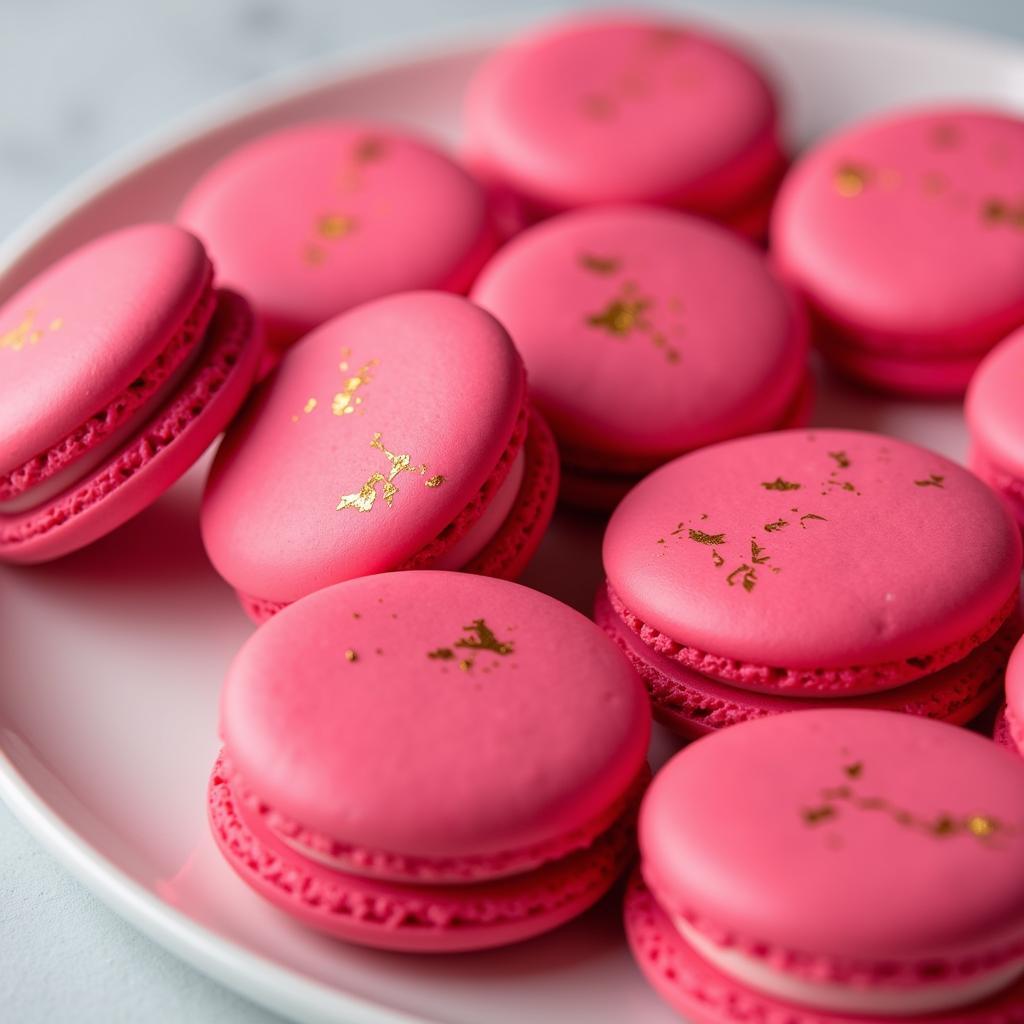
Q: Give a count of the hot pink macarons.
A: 11